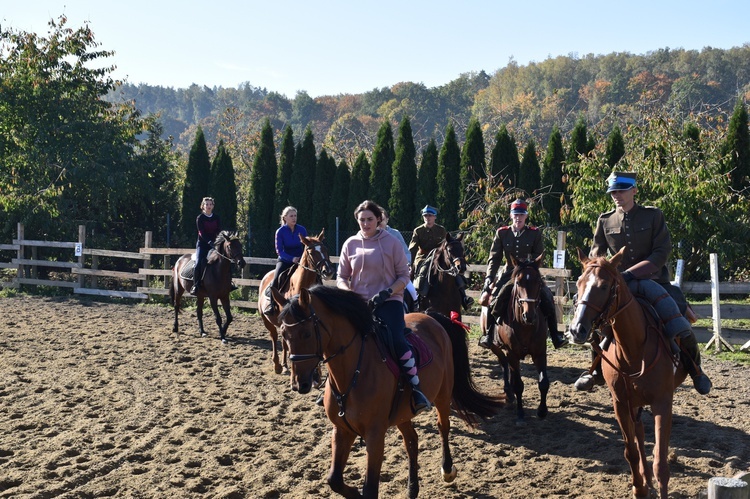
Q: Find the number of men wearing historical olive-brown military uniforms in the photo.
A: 3